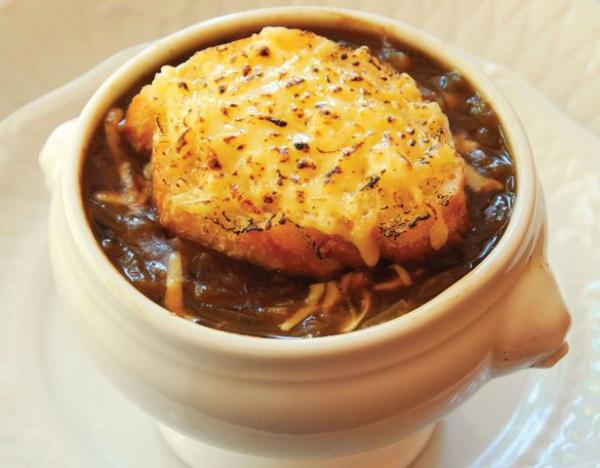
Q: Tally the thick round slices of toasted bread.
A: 1